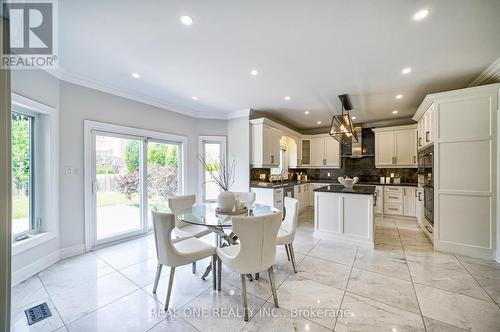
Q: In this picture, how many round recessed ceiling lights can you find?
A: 12